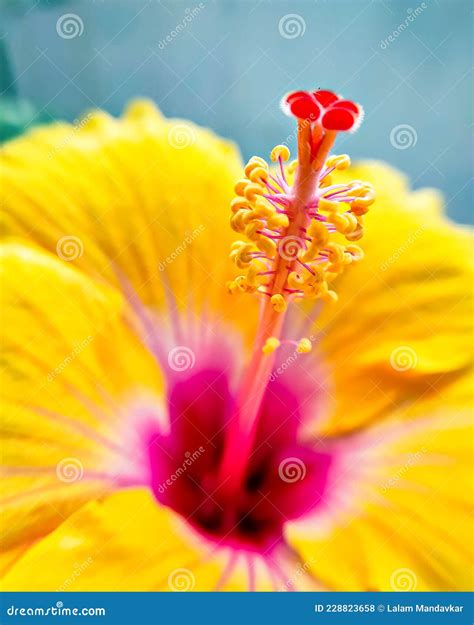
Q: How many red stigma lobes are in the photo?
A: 5